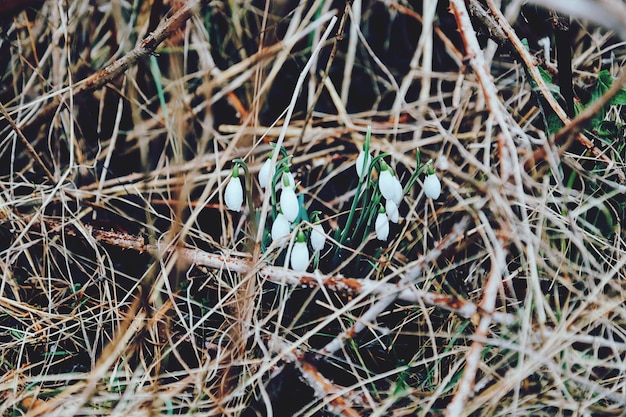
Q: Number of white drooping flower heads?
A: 13